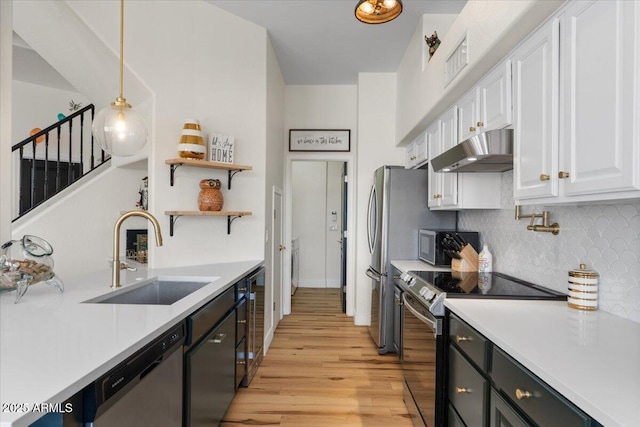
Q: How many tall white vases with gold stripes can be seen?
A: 1